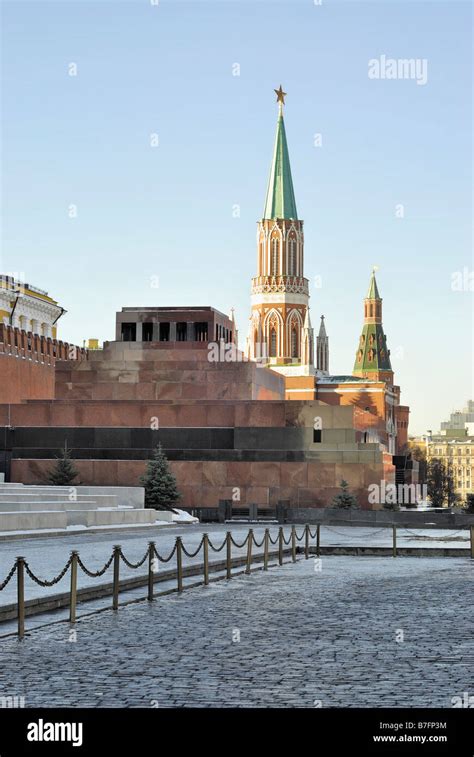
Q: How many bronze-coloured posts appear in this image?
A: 15